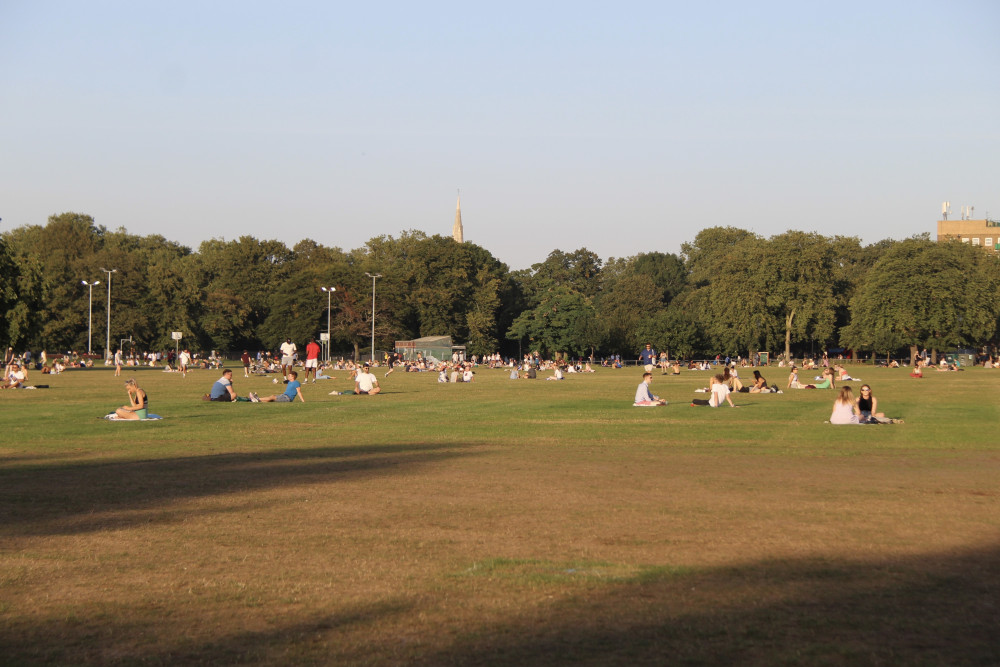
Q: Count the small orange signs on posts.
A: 0